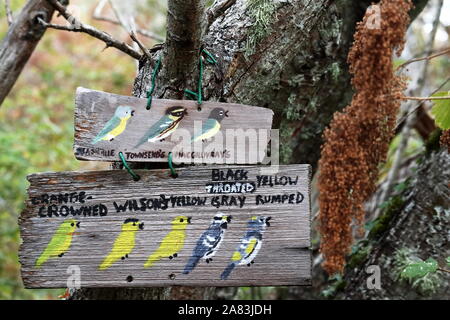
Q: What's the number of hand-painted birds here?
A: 8